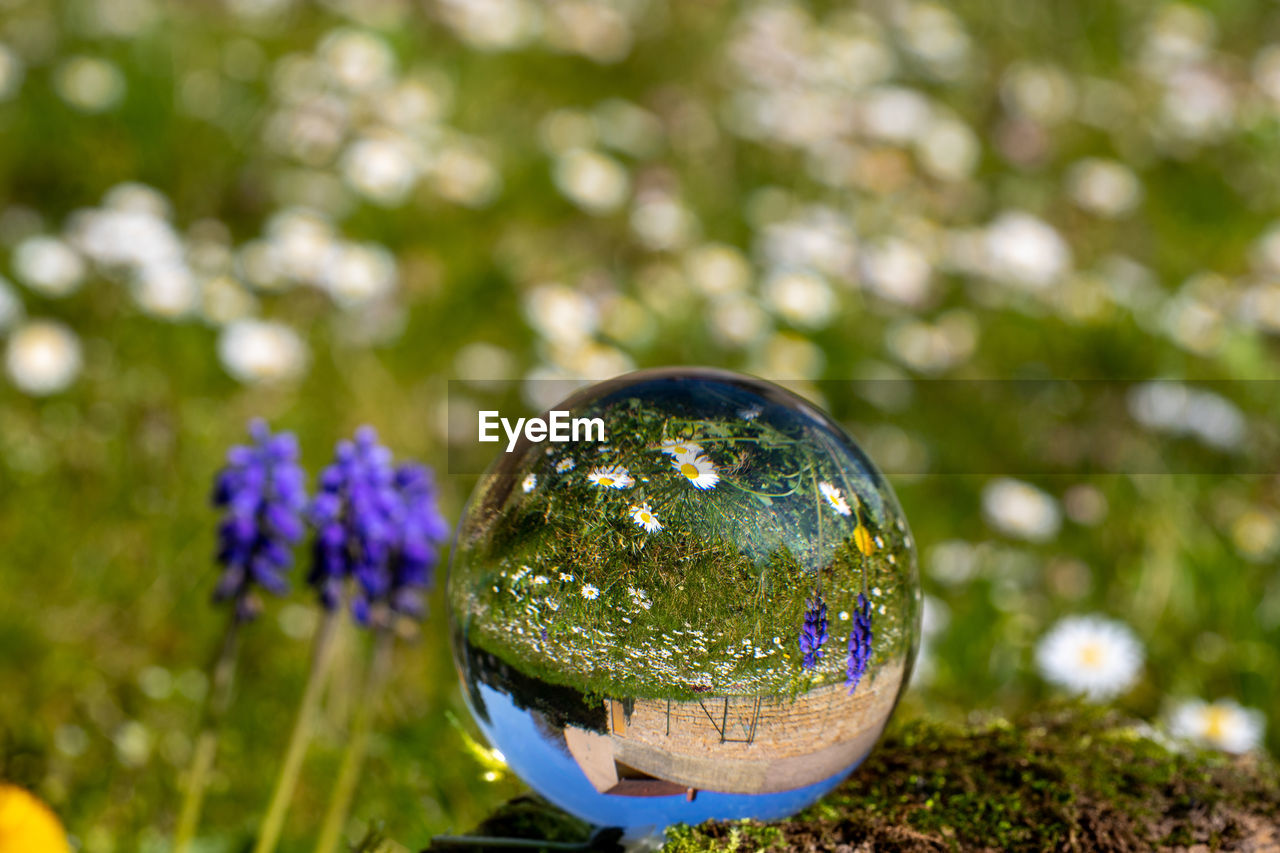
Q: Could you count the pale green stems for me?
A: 3